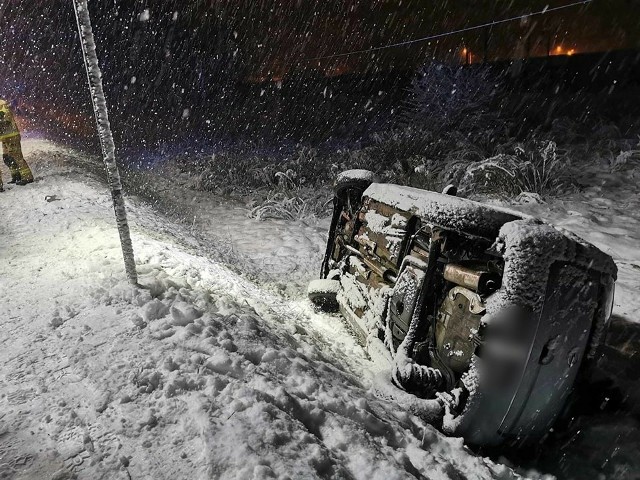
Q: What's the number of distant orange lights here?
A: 3